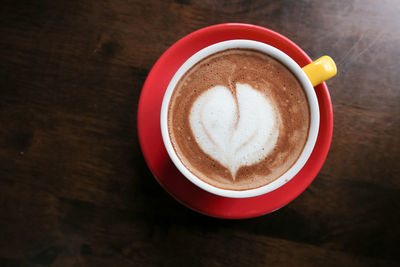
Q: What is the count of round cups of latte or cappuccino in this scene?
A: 1